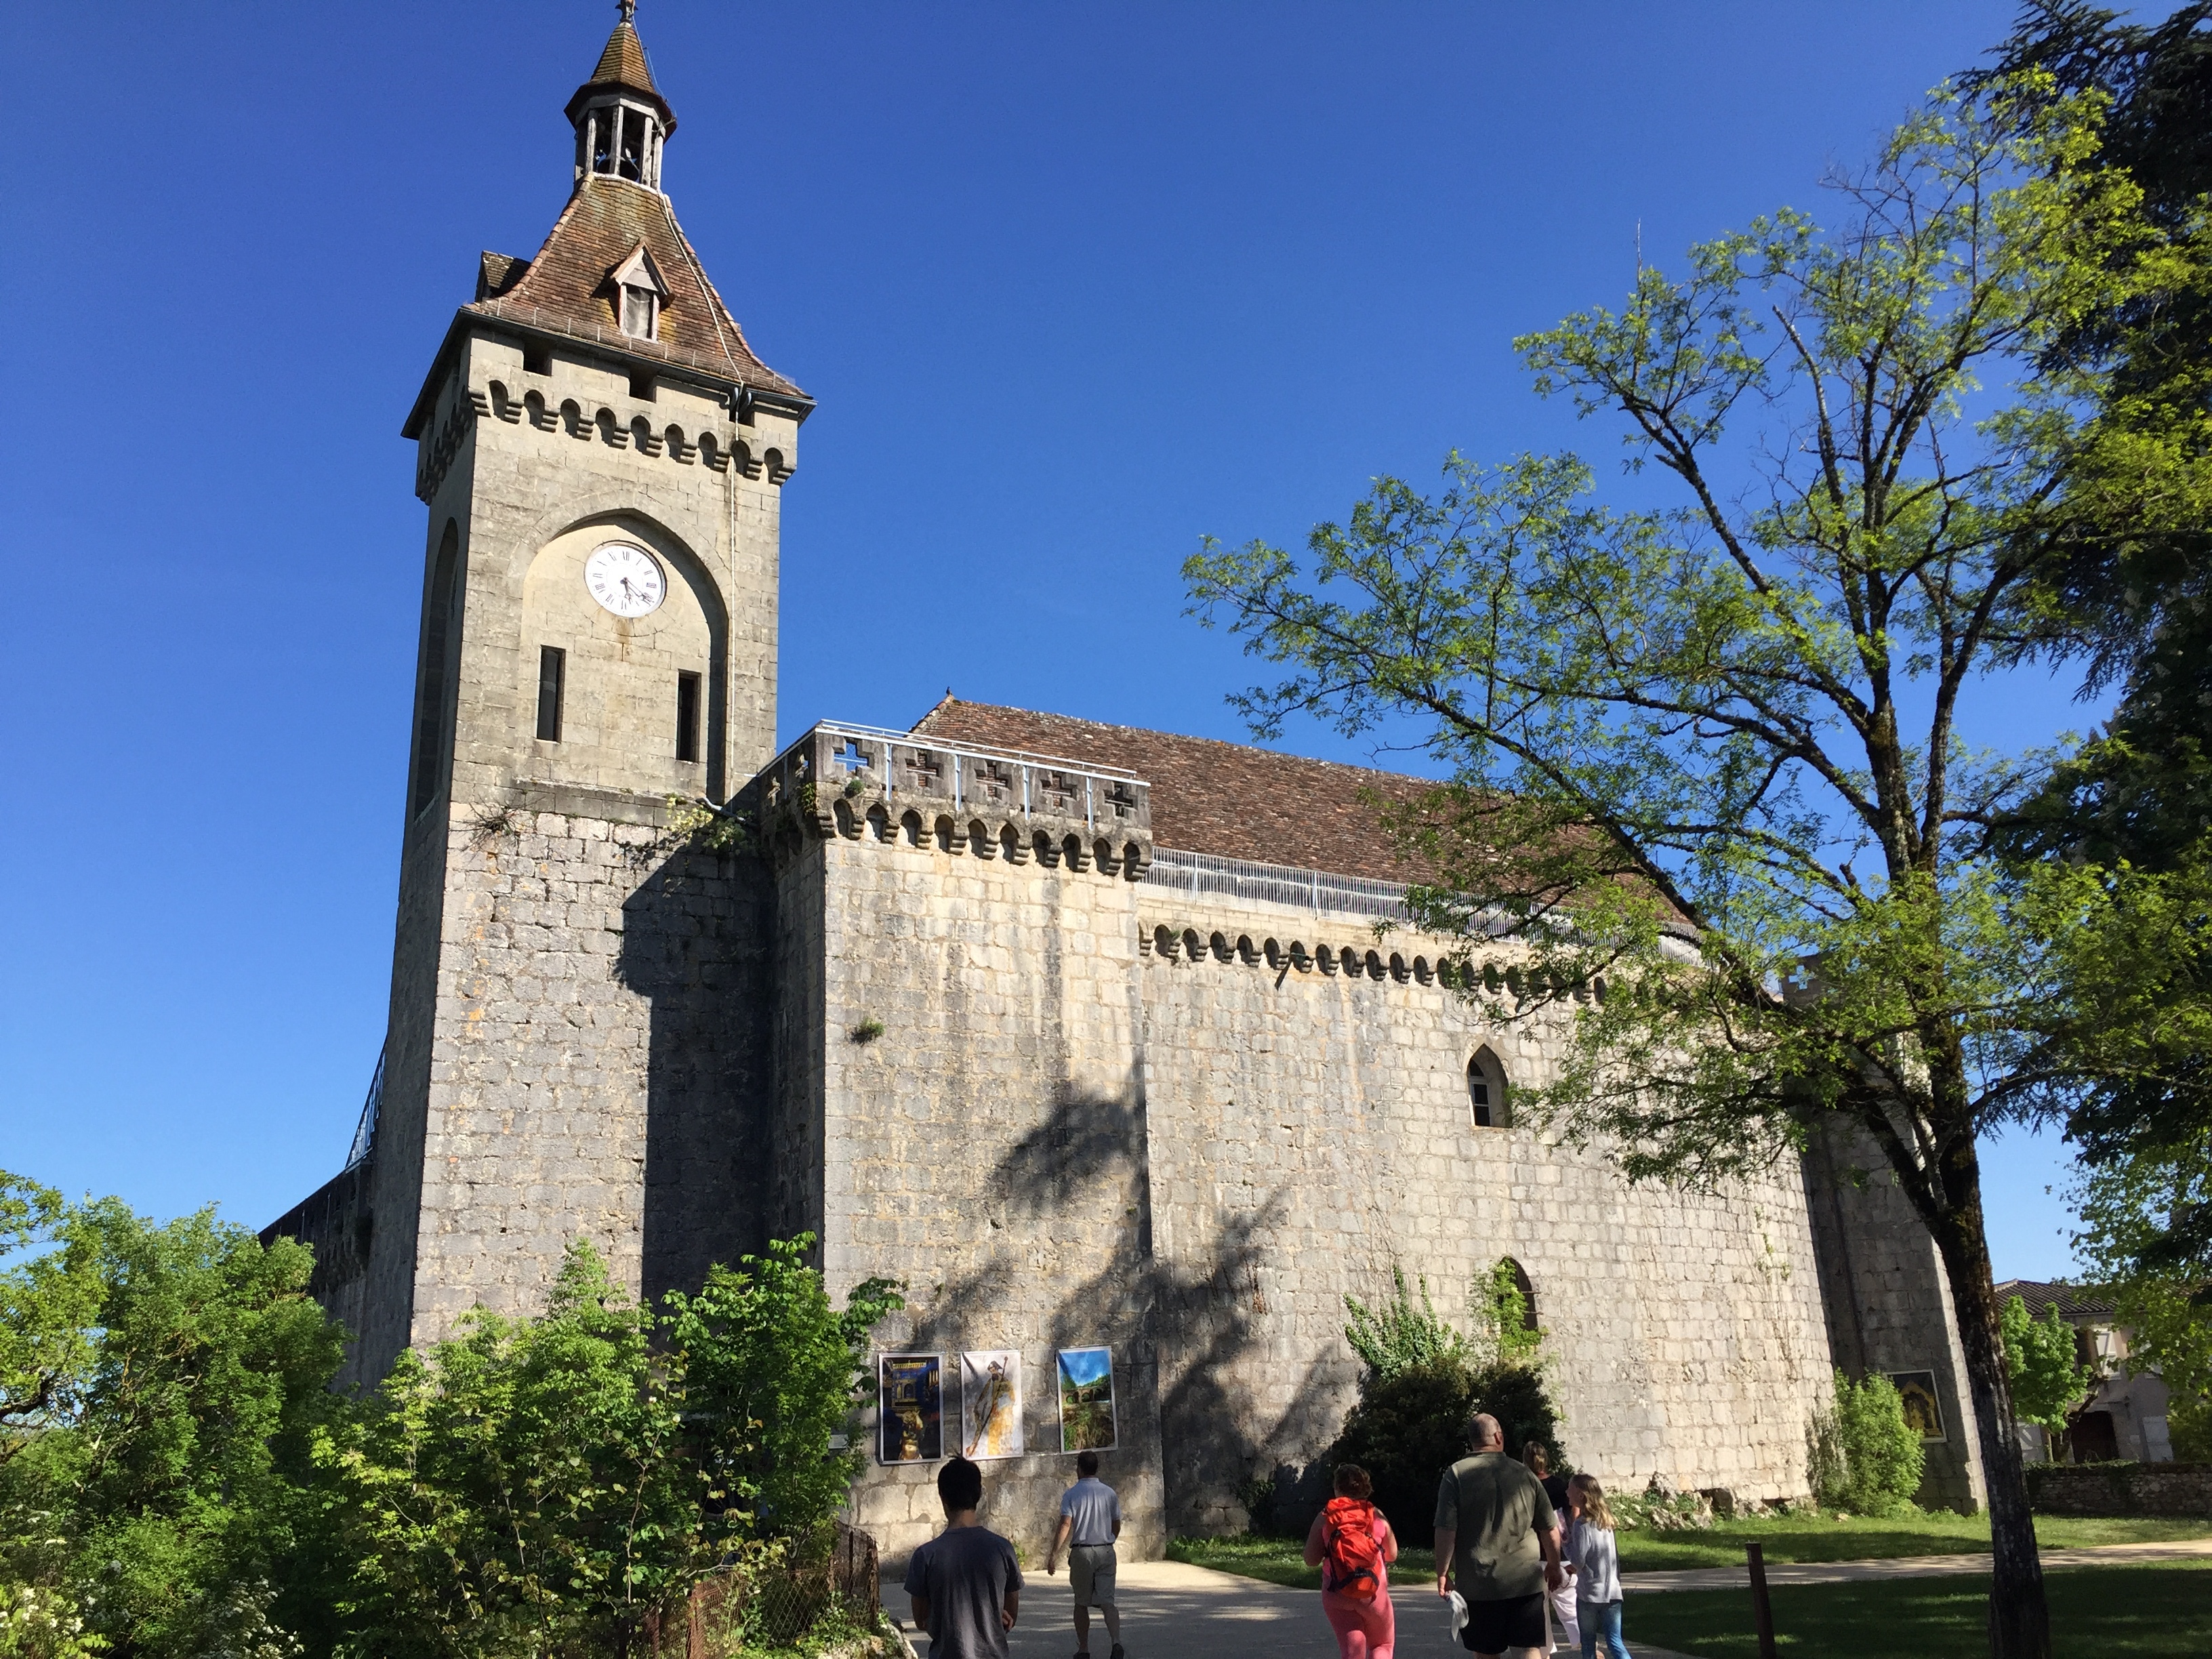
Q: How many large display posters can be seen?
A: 4